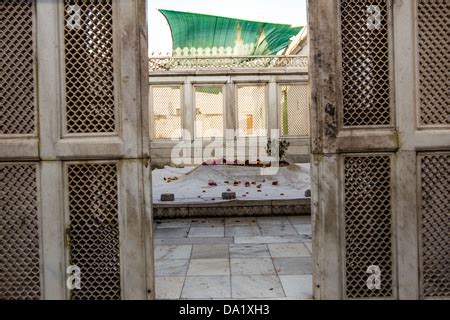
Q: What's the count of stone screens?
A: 12